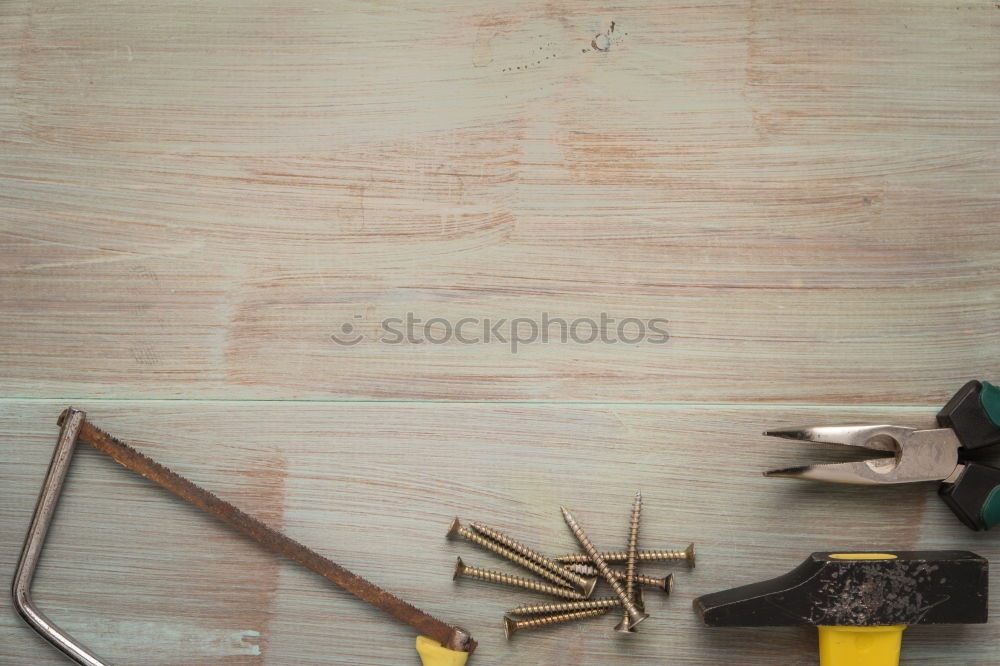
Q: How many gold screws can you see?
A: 9